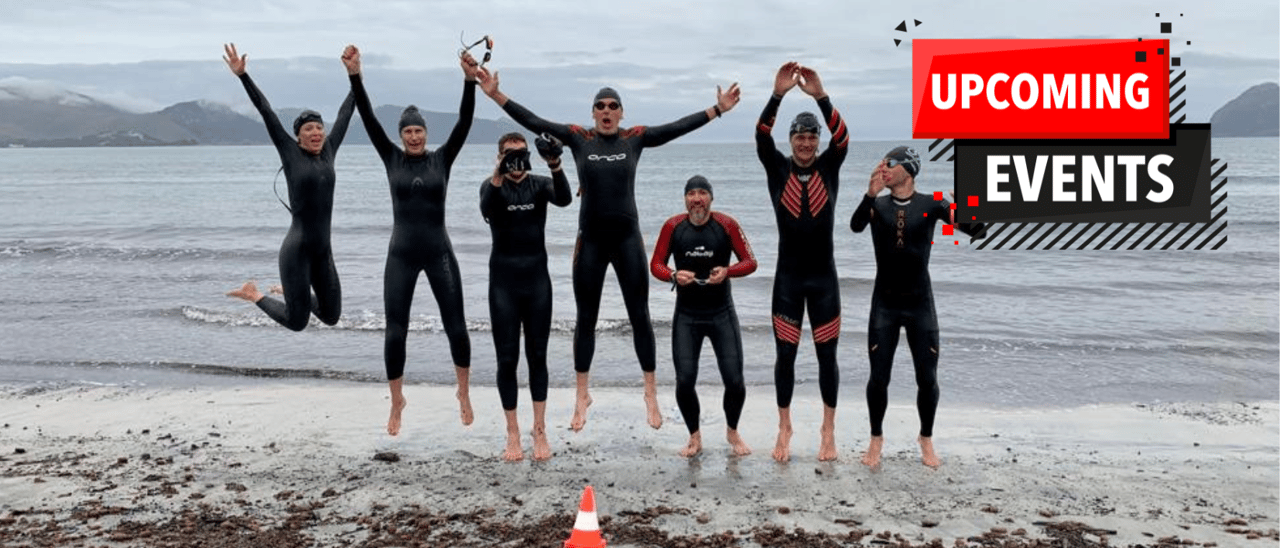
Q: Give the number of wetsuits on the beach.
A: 7